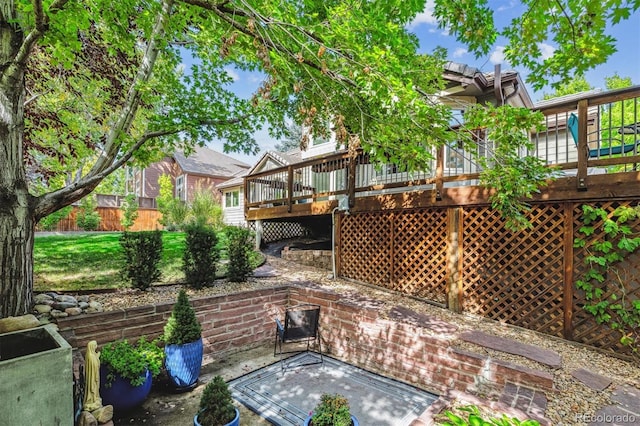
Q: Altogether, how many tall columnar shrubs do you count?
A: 3